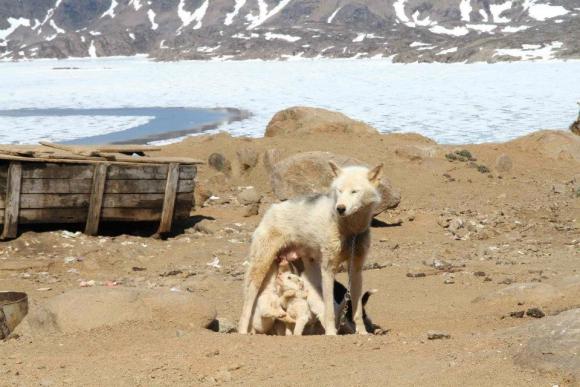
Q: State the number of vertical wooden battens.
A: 3